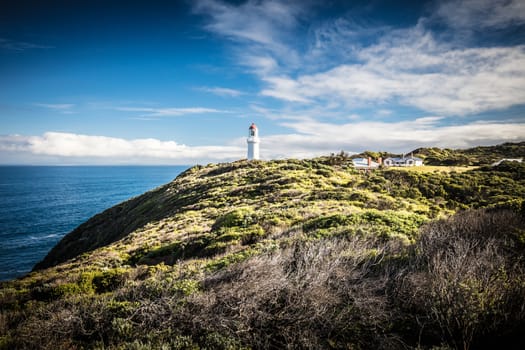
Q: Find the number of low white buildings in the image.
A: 2